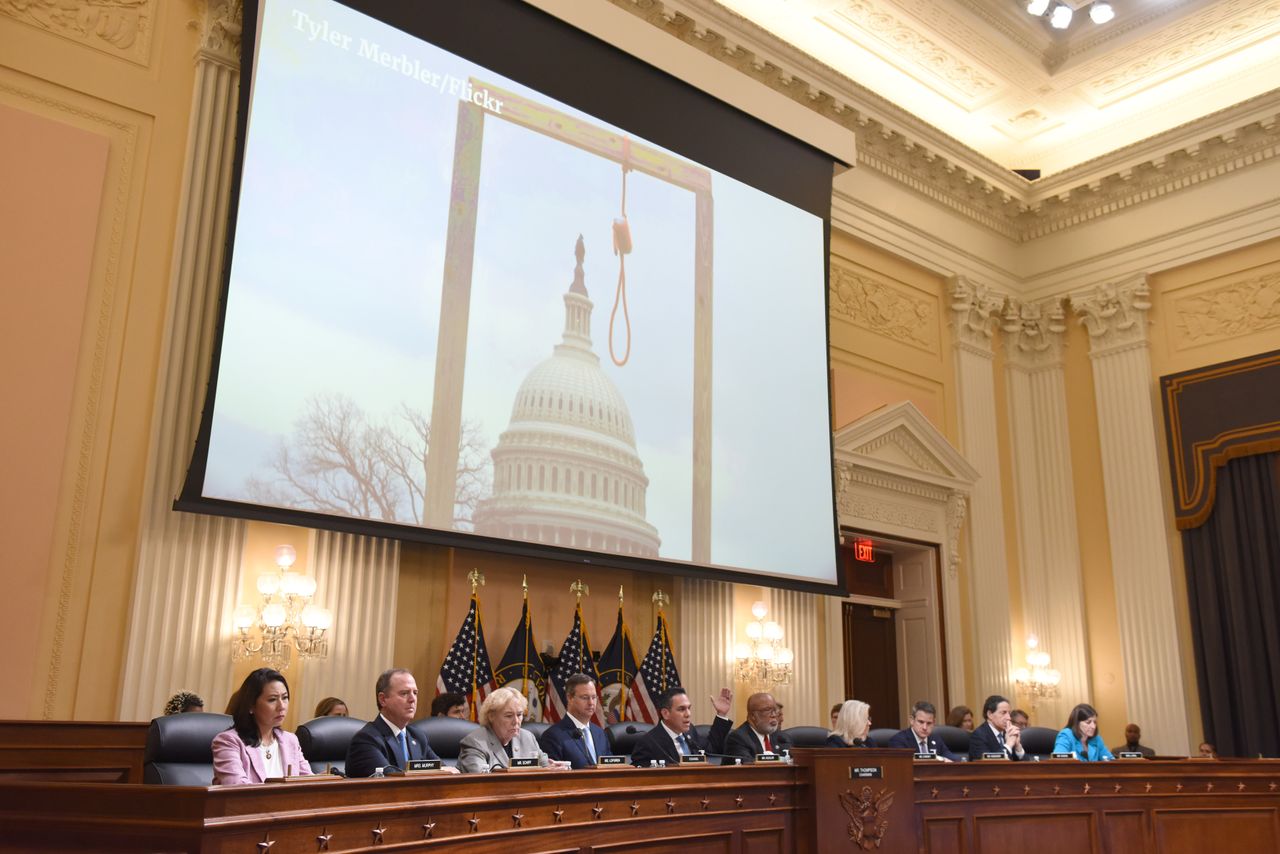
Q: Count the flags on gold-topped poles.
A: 5